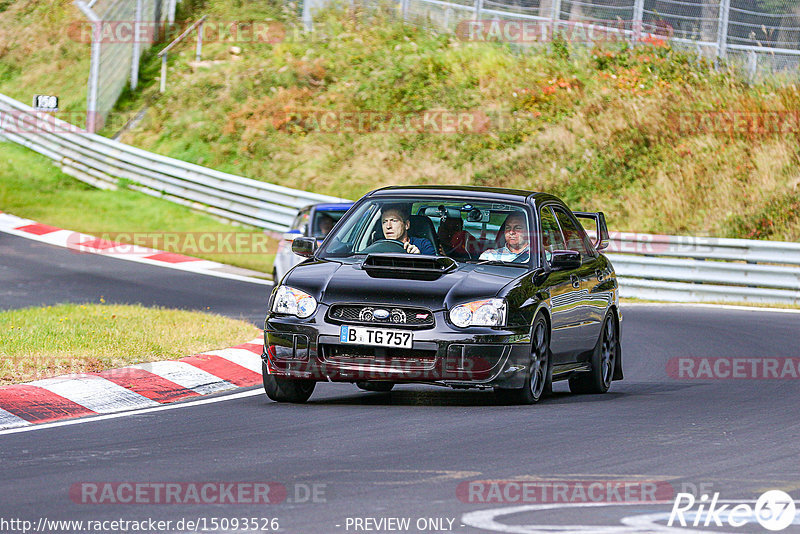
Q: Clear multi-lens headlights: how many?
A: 2